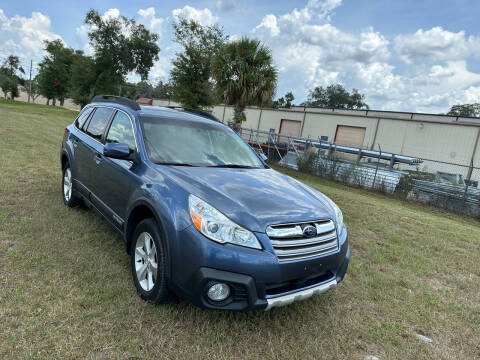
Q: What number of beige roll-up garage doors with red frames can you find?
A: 2